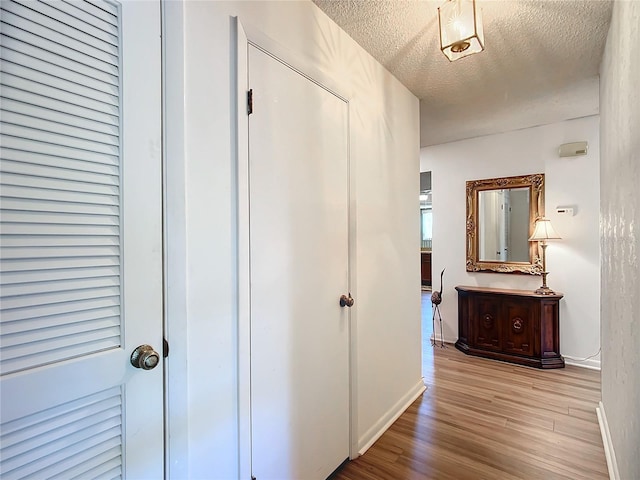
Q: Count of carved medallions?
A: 2